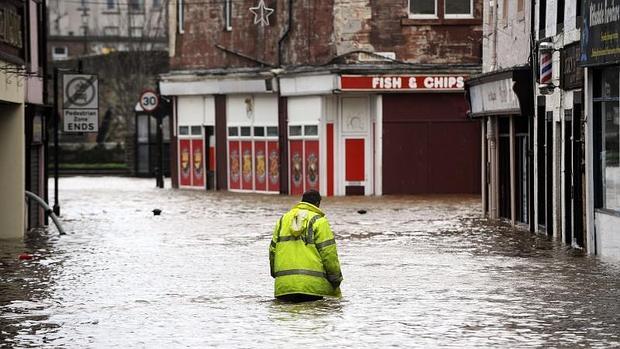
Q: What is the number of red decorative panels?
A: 8